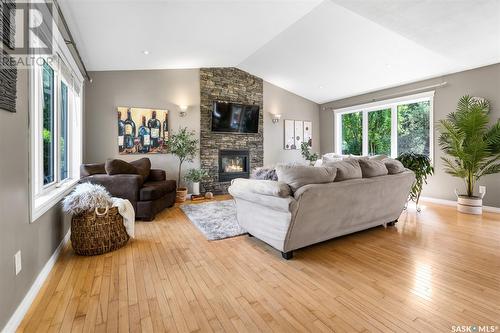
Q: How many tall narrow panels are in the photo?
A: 3